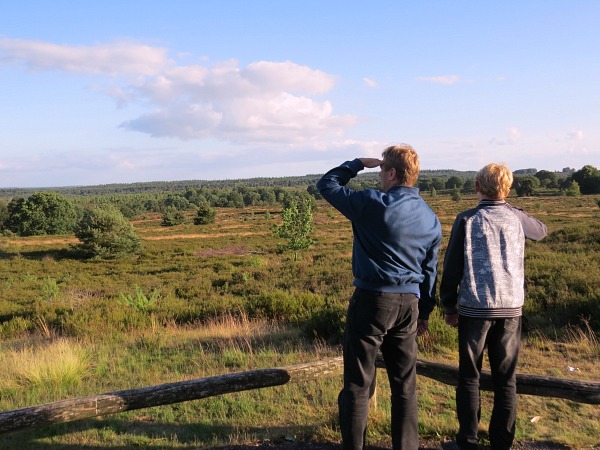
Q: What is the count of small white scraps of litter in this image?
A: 2